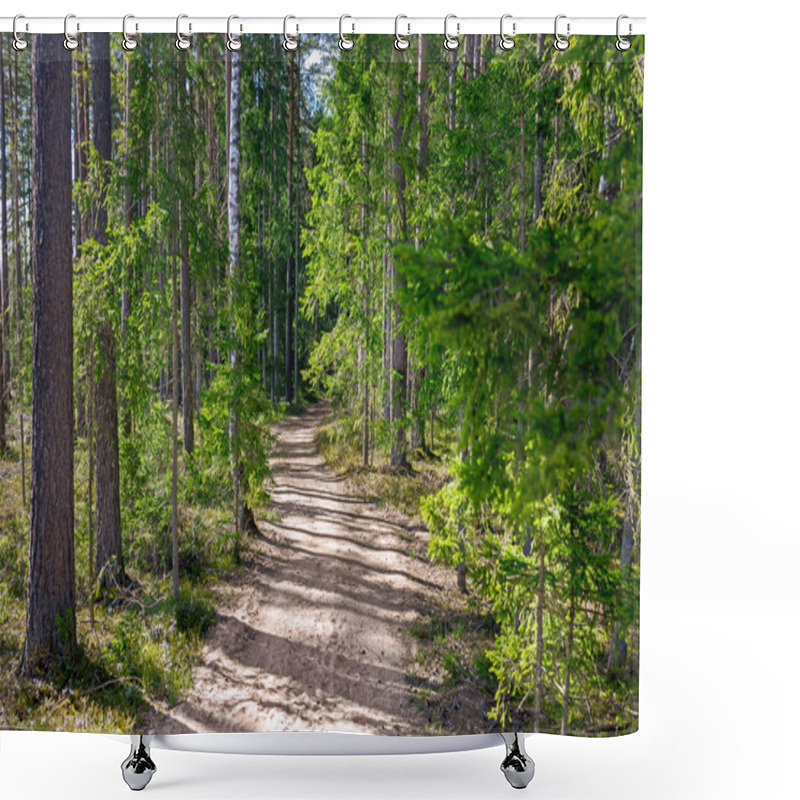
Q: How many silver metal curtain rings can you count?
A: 12